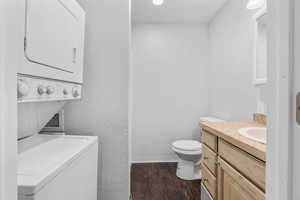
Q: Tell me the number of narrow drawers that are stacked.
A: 3